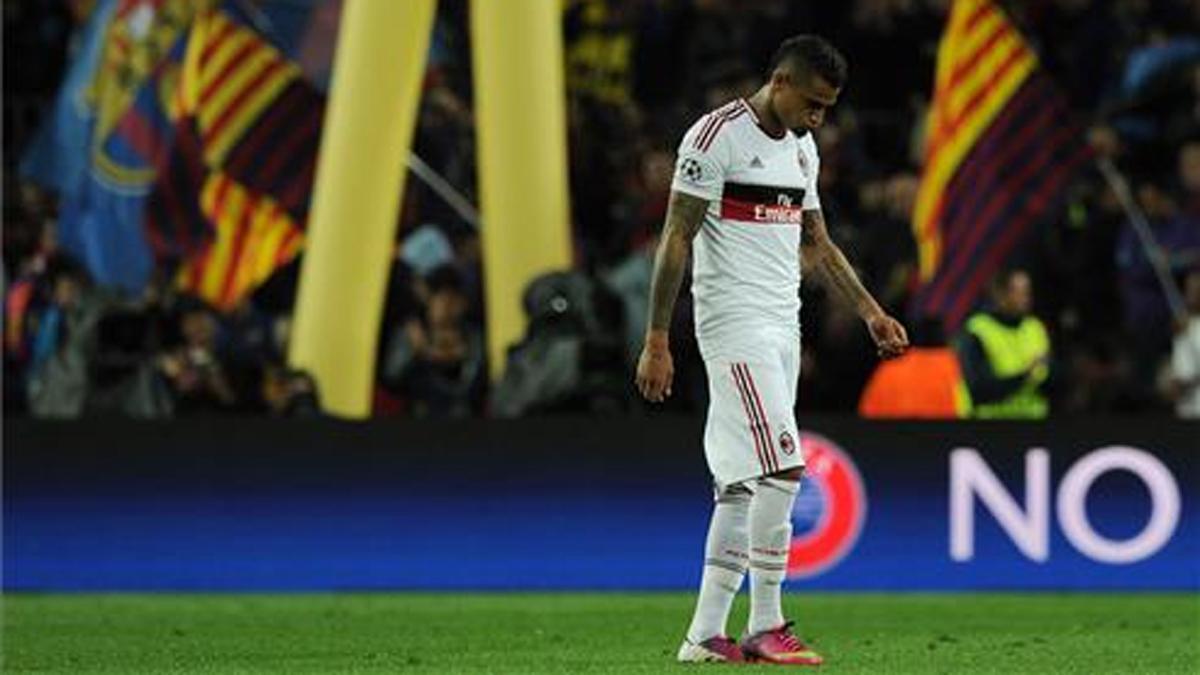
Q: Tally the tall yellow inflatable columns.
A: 2